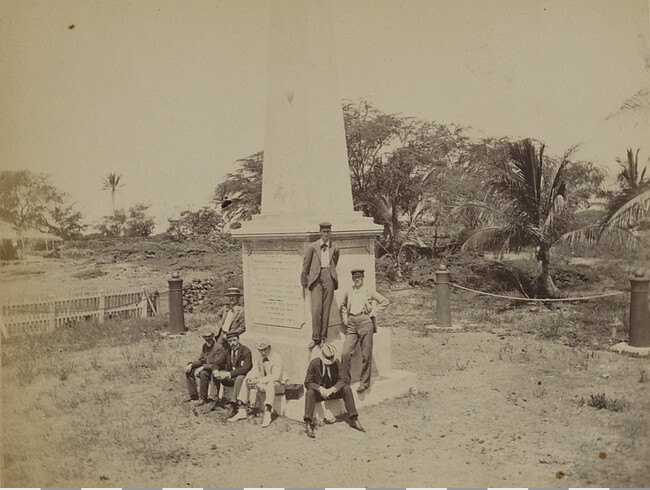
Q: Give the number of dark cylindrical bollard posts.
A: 3